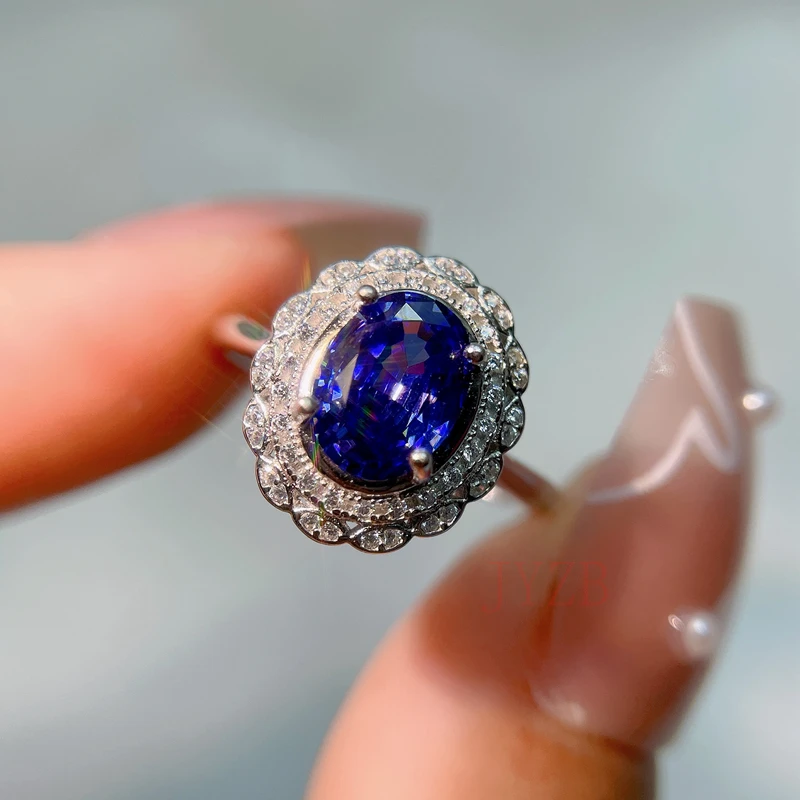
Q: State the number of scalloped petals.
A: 14